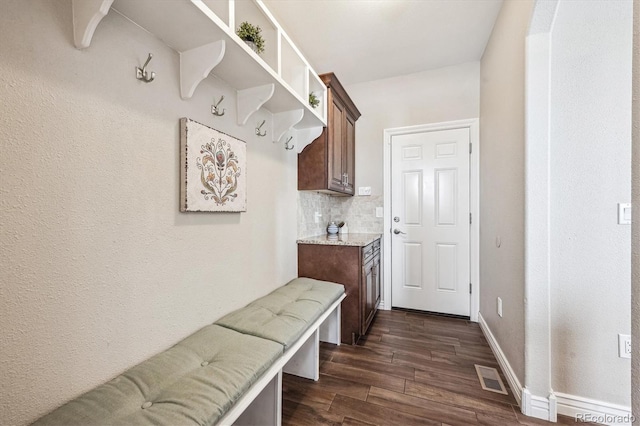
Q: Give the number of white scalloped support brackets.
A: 5